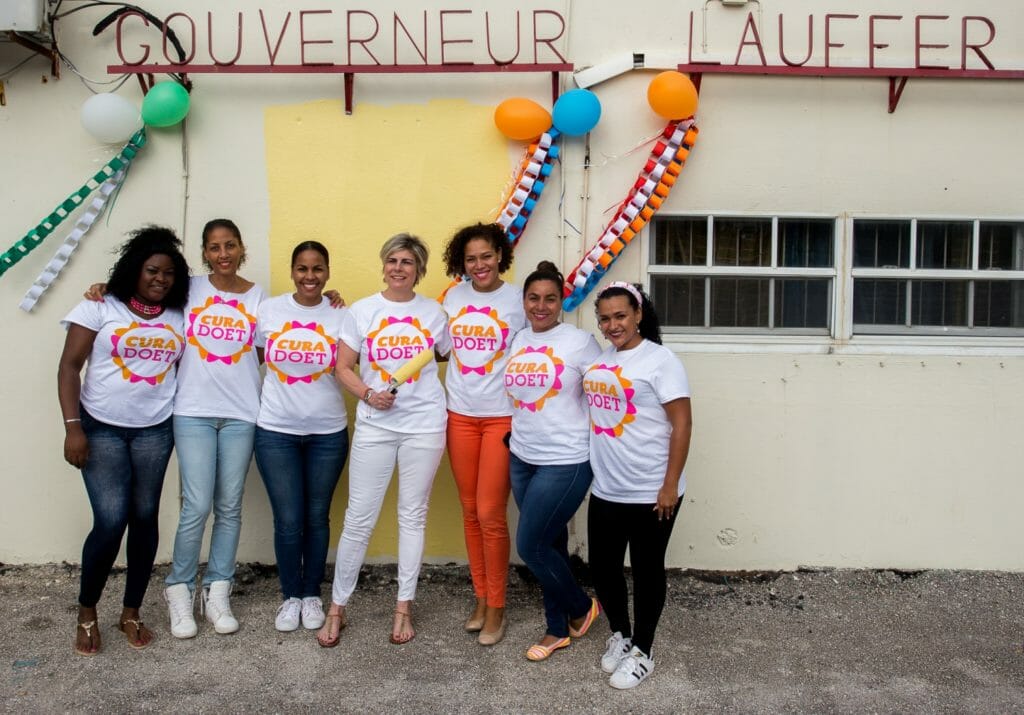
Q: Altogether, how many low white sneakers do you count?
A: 4